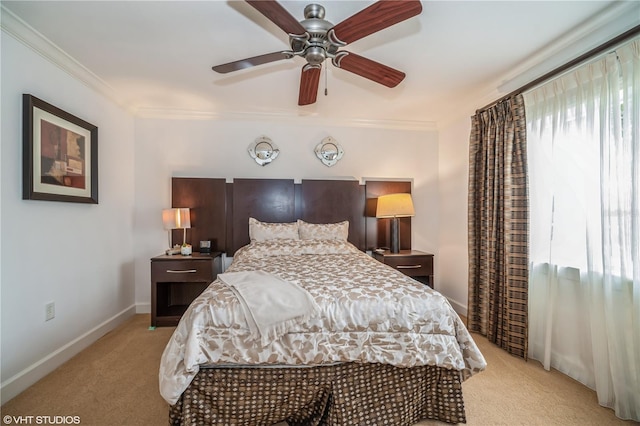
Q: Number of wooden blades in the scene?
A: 5